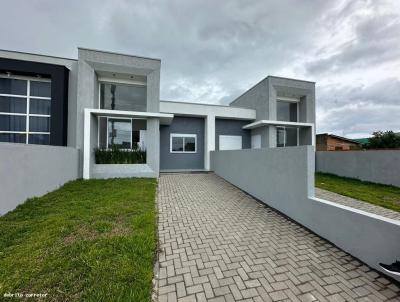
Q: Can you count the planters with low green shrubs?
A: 1